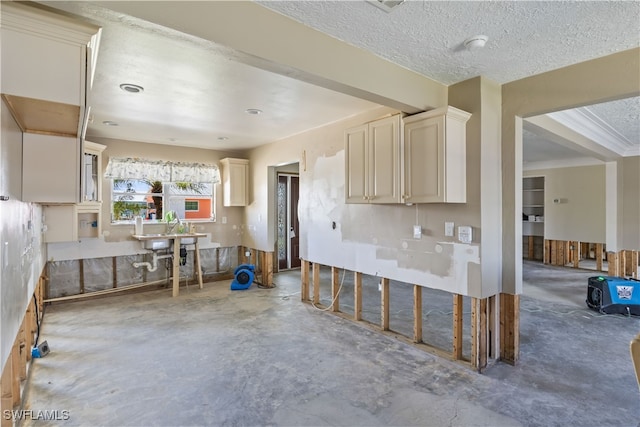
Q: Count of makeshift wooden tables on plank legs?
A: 1